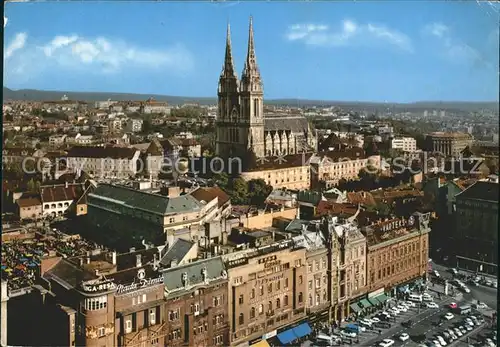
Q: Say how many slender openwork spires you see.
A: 2